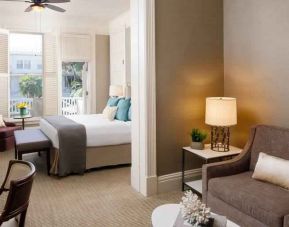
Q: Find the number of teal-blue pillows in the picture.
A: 2